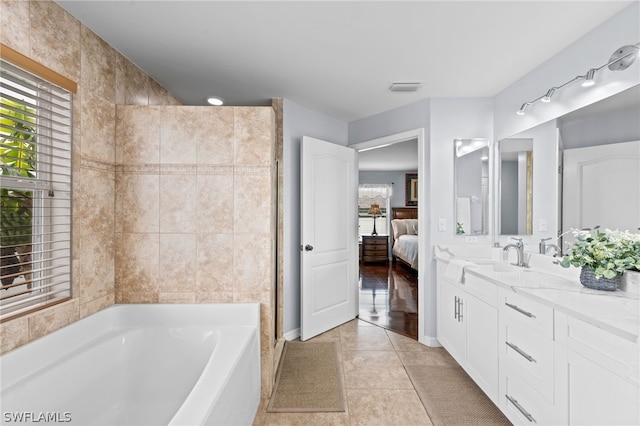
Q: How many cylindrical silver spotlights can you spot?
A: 3